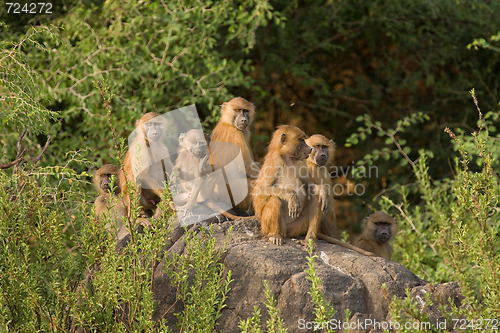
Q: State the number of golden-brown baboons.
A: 7